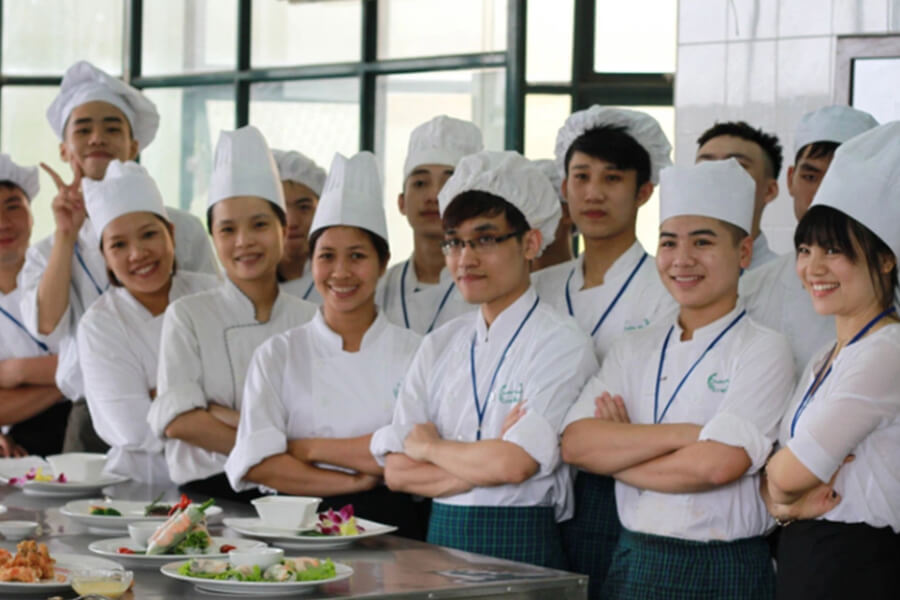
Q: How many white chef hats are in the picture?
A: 13